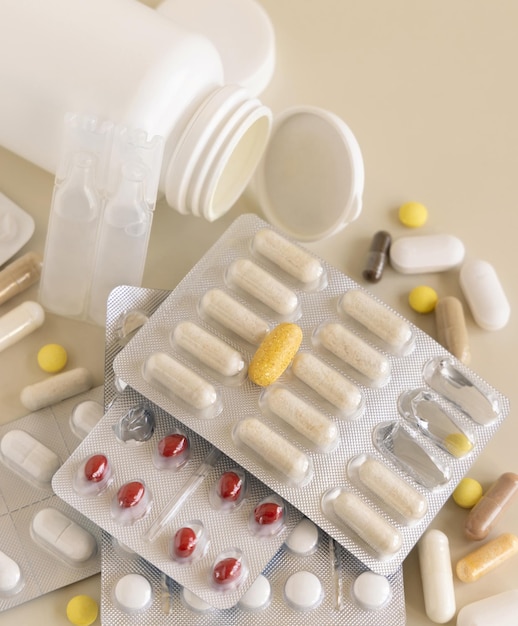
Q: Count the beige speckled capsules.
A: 13